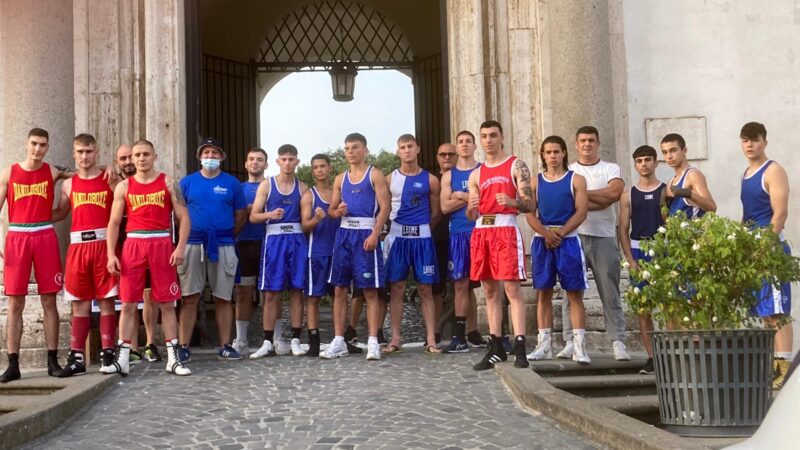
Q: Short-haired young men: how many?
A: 13